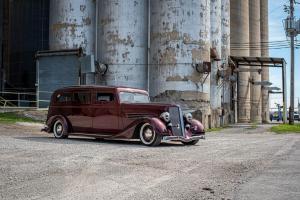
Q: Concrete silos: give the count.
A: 8